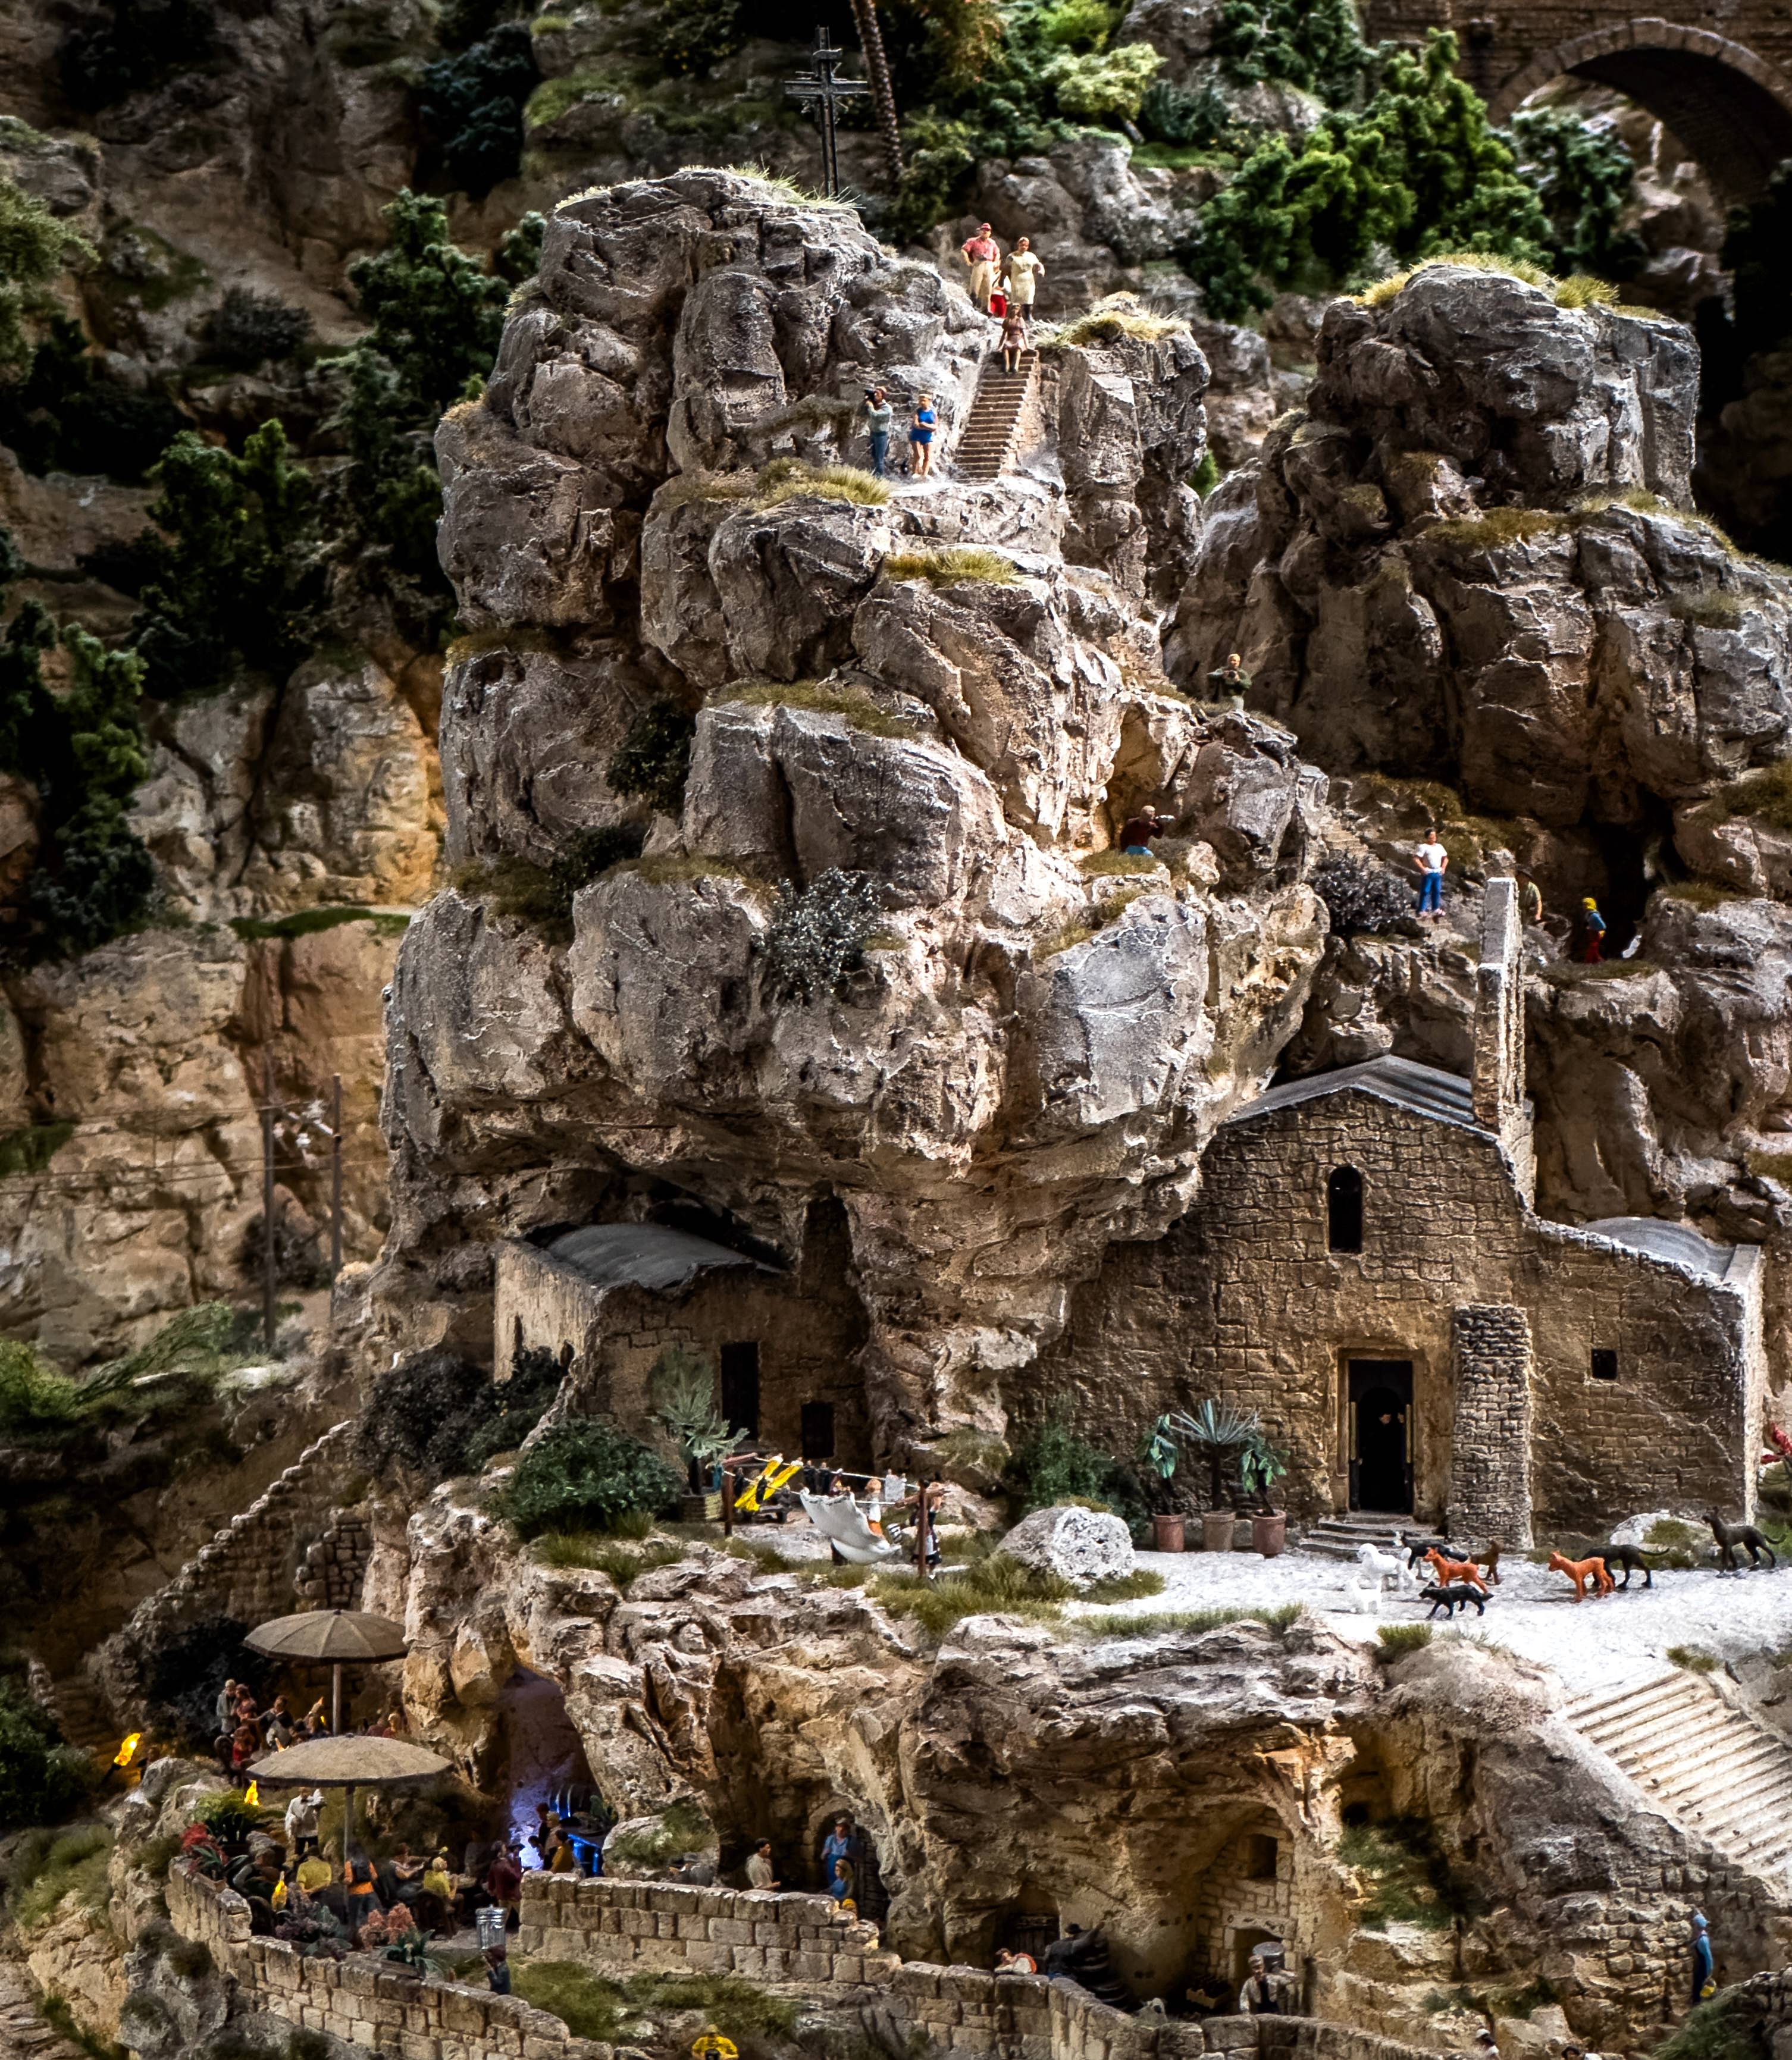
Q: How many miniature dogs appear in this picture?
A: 9